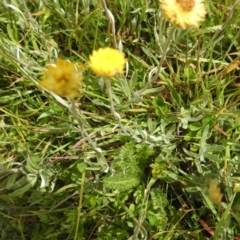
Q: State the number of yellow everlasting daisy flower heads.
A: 3